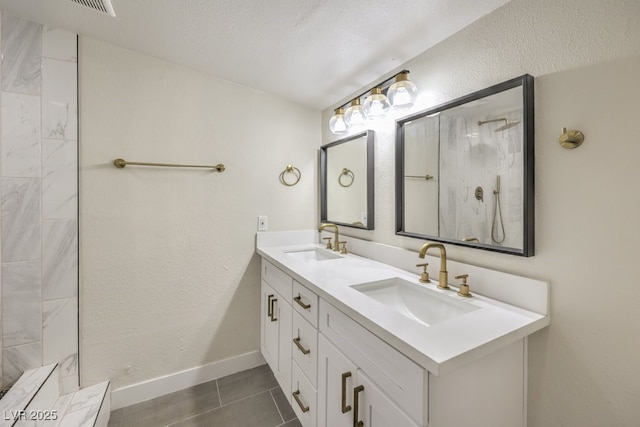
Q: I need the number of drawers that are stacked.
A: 3